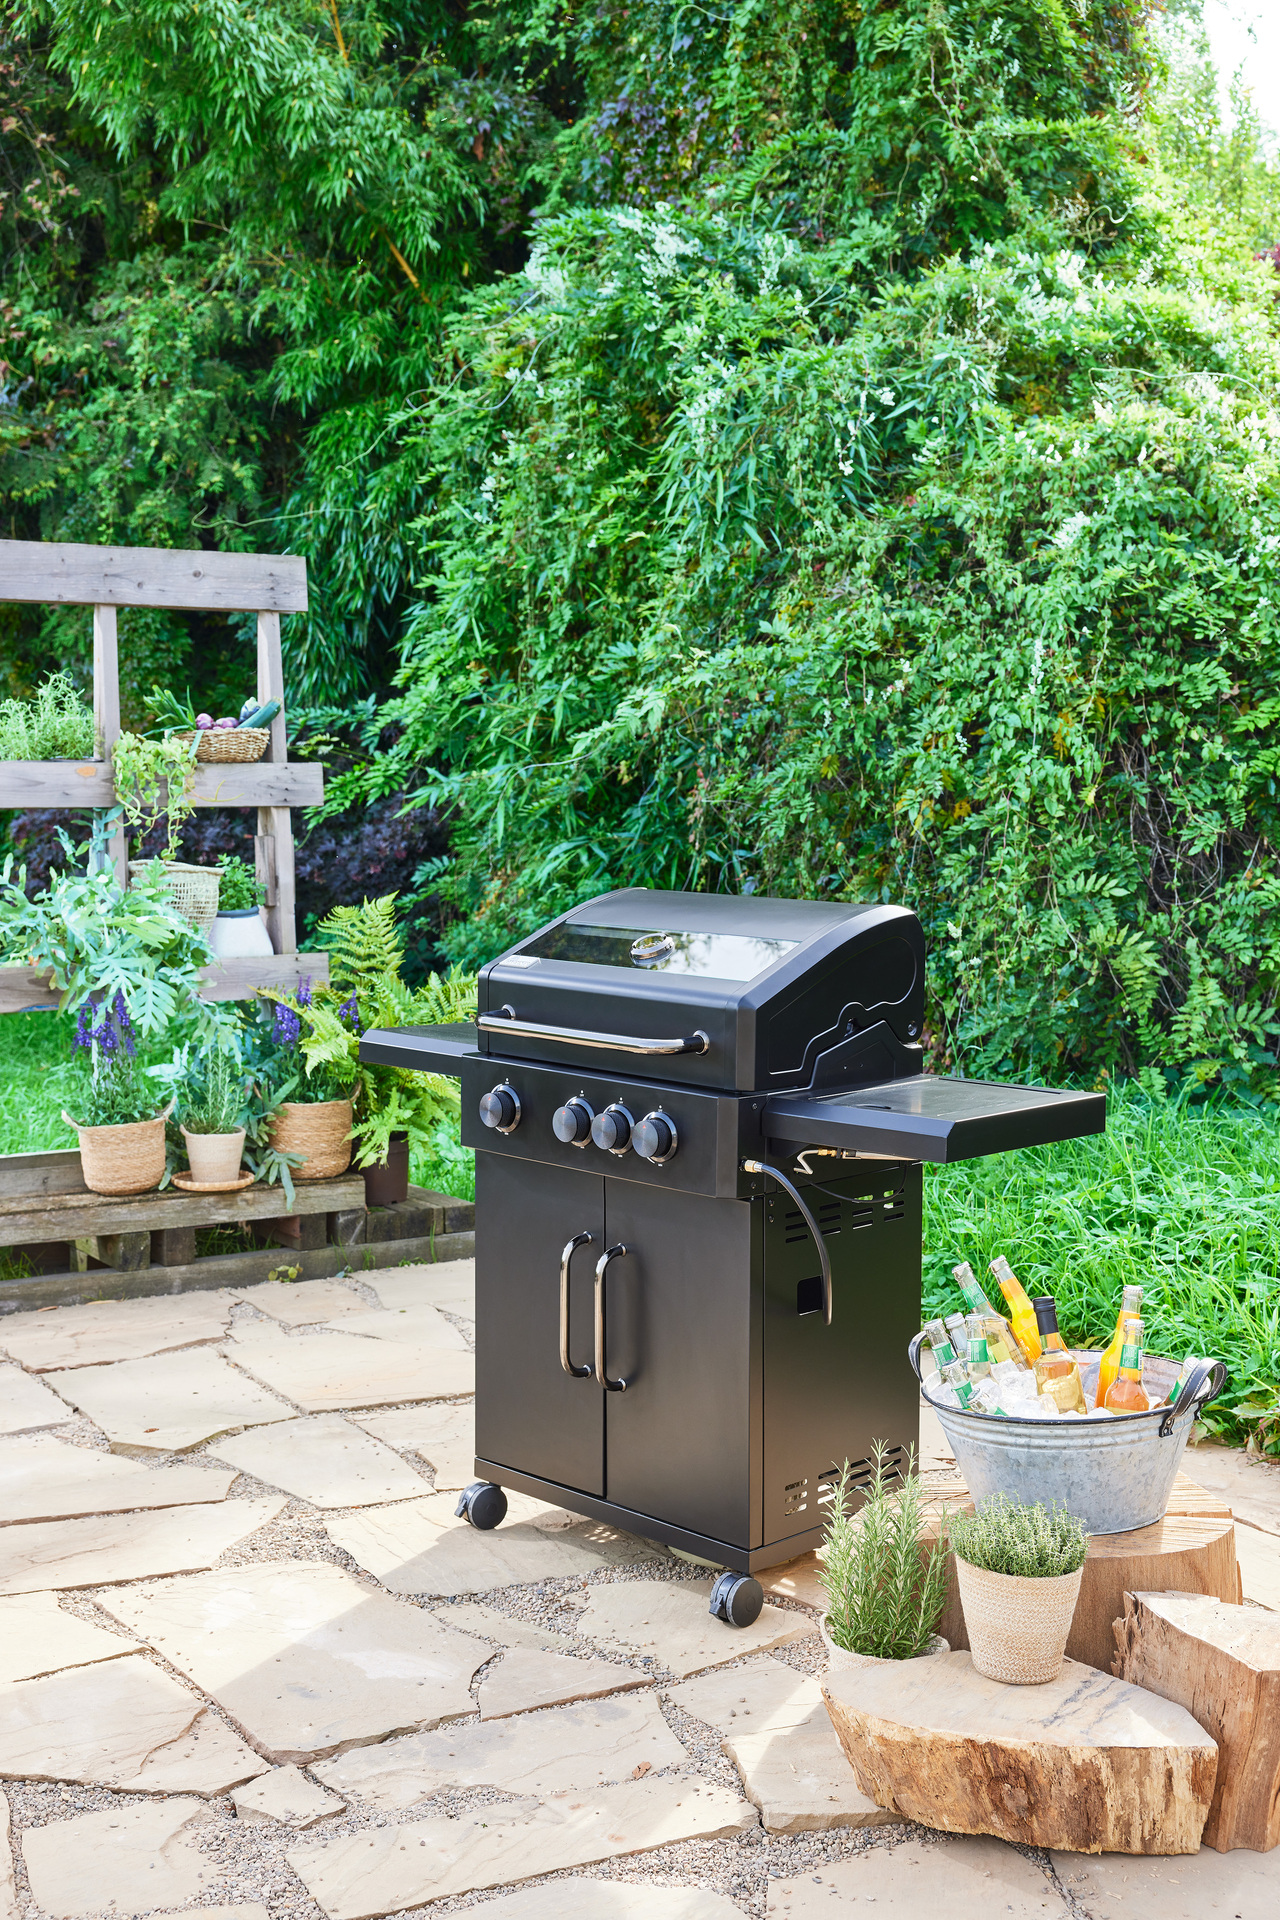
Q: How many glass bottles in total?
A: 11